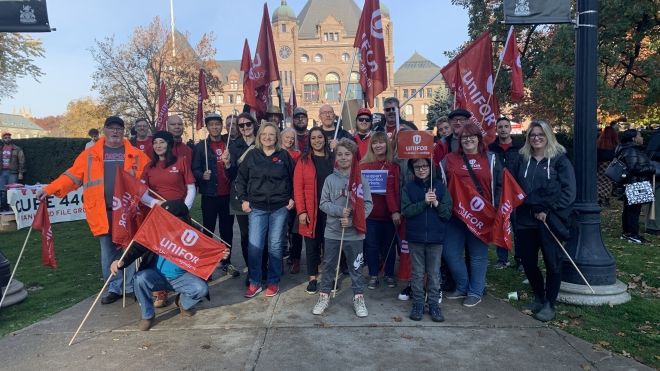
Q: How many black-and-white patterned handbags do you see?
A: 1